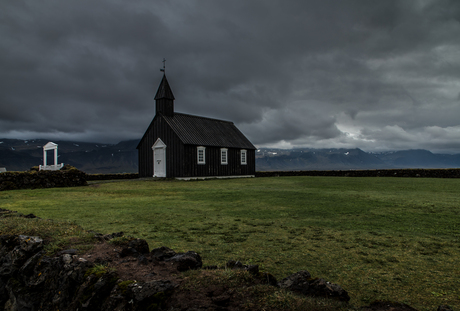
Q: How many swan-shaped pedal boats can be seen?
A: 0